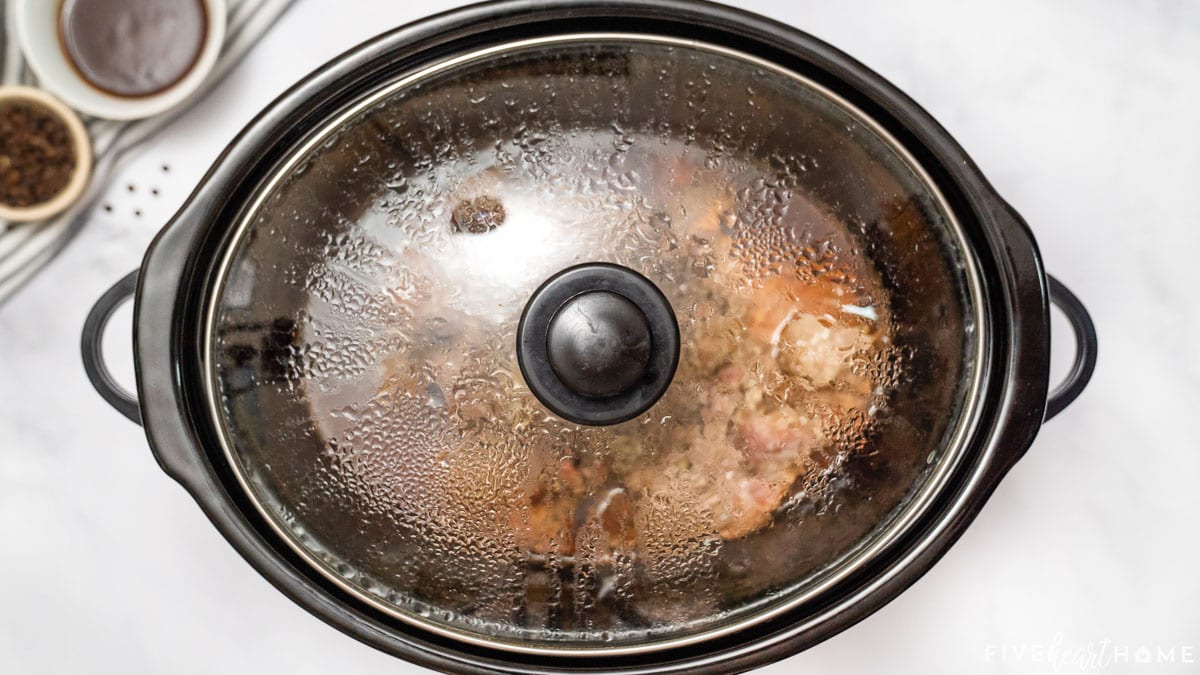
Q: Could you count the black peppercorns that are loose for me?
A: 5